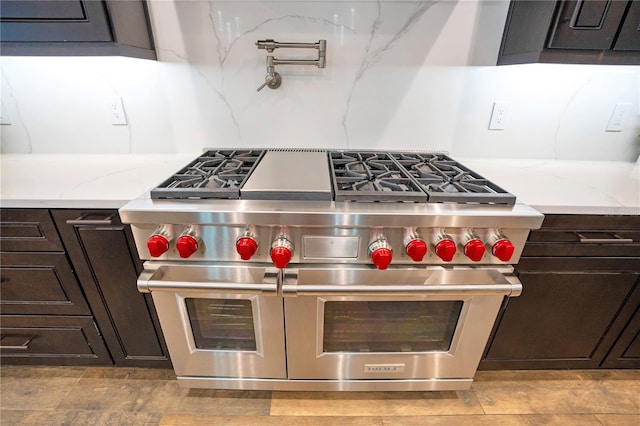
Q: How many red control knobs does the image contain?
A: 9